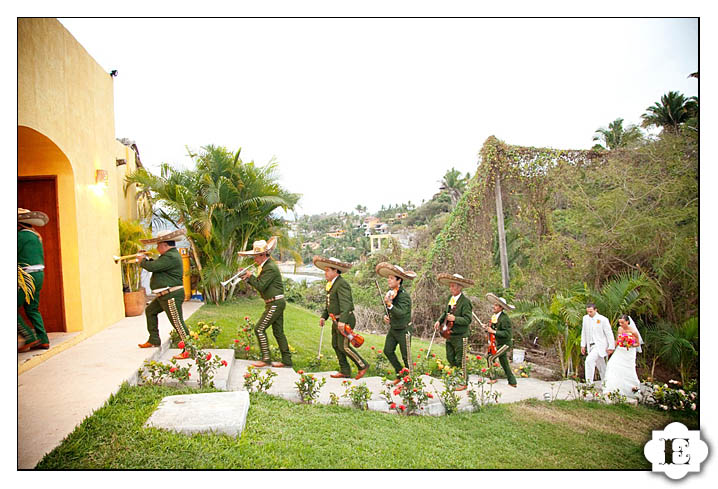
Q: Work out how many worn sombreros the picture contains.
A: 7